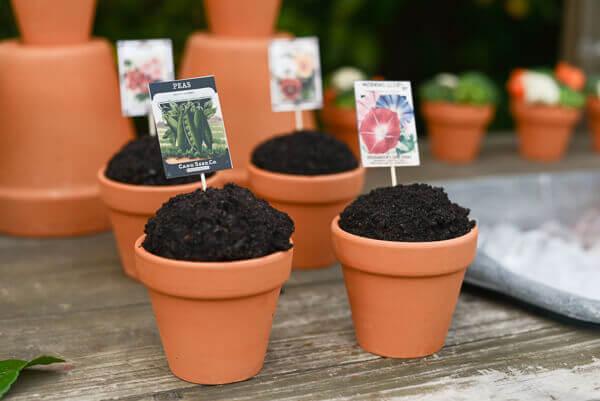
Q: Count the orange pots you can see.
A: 12